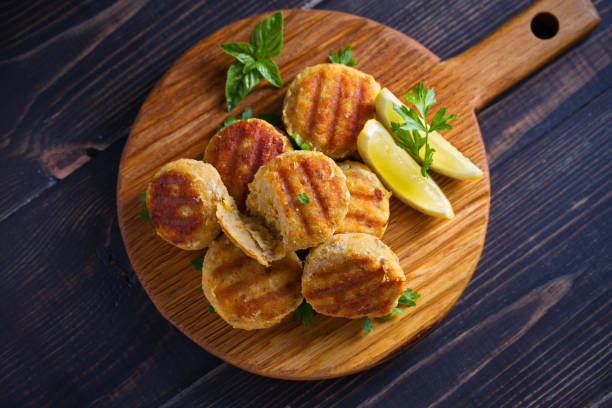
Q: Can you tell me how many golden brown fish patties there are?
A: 7